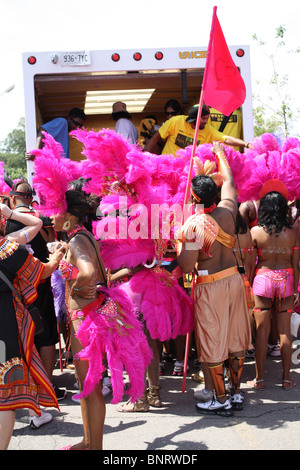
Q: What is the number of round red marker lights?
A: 5